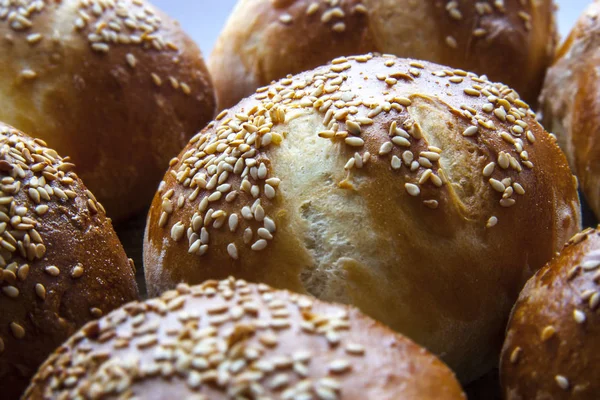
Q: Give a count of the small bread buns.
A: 7